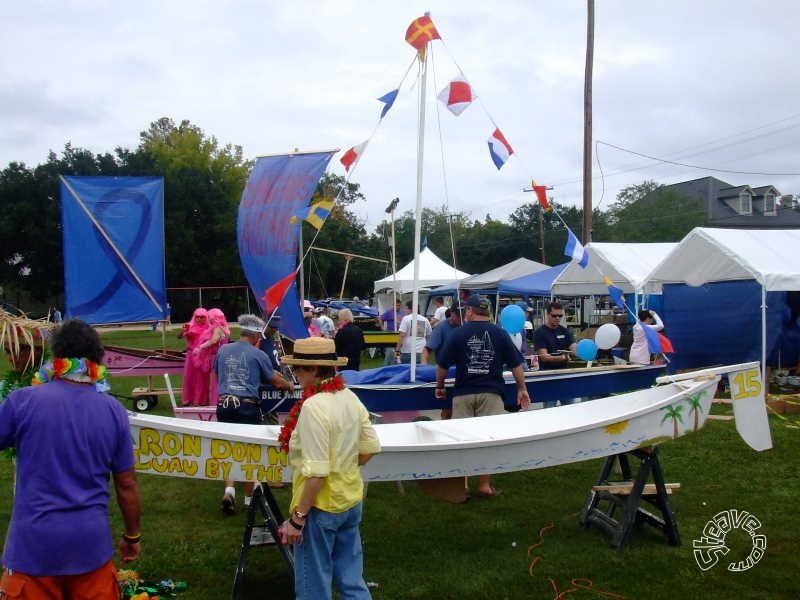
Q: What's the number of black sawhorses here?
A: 2